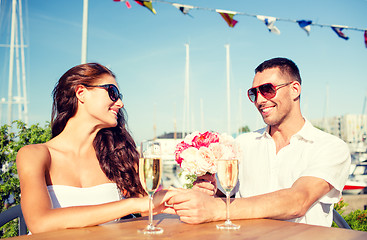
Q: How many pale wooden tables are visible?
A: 1